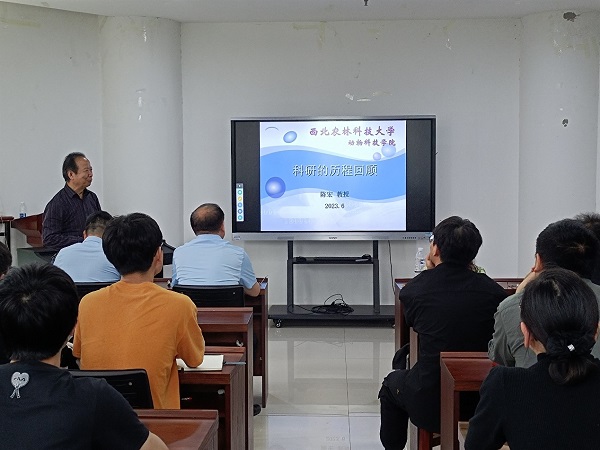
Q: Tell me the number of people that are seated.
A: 9